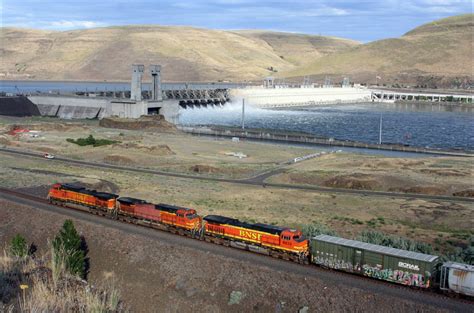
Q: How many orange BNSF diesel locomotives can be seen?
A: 3